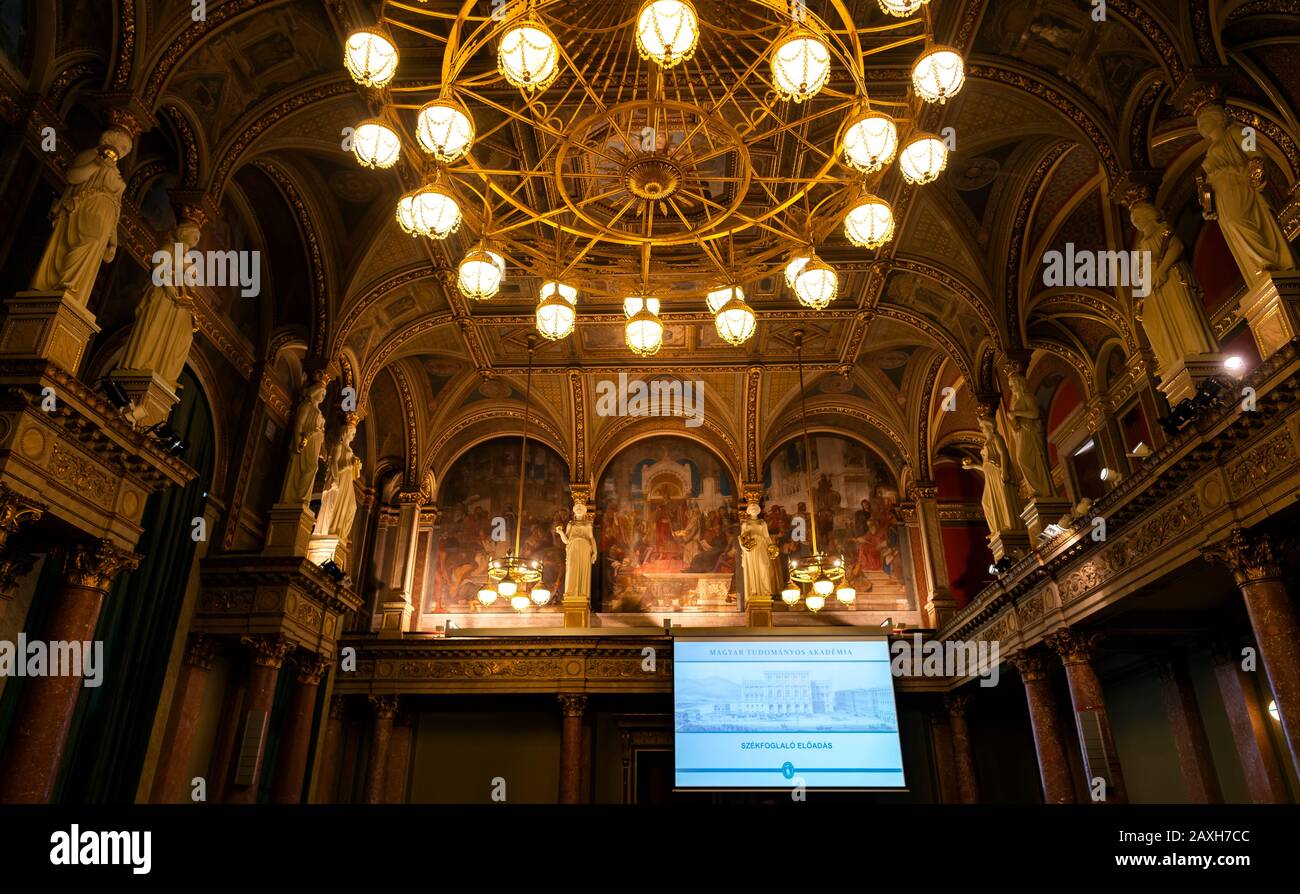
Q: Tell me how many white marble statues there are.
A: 10